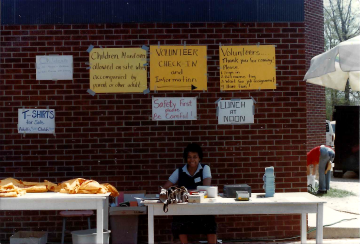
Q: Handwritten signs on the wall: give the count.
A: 7